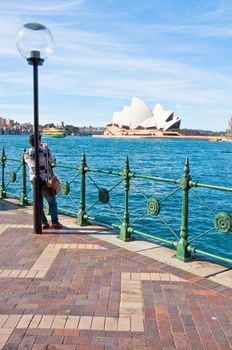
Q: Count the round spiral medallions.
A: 5